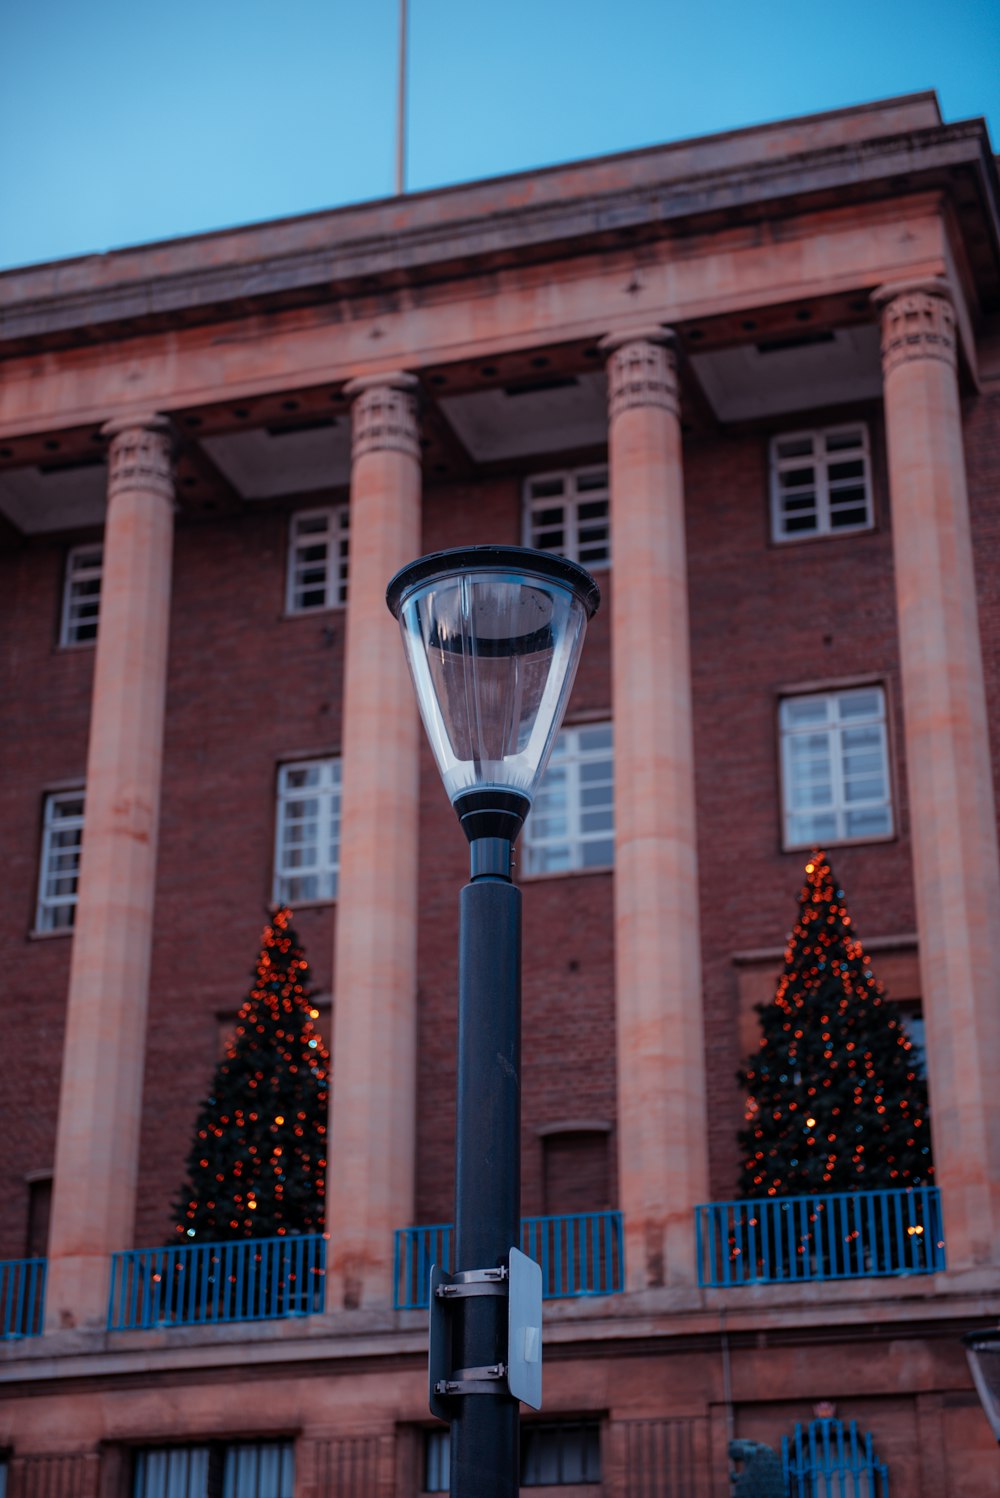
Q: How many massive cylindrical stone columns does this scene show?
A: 4